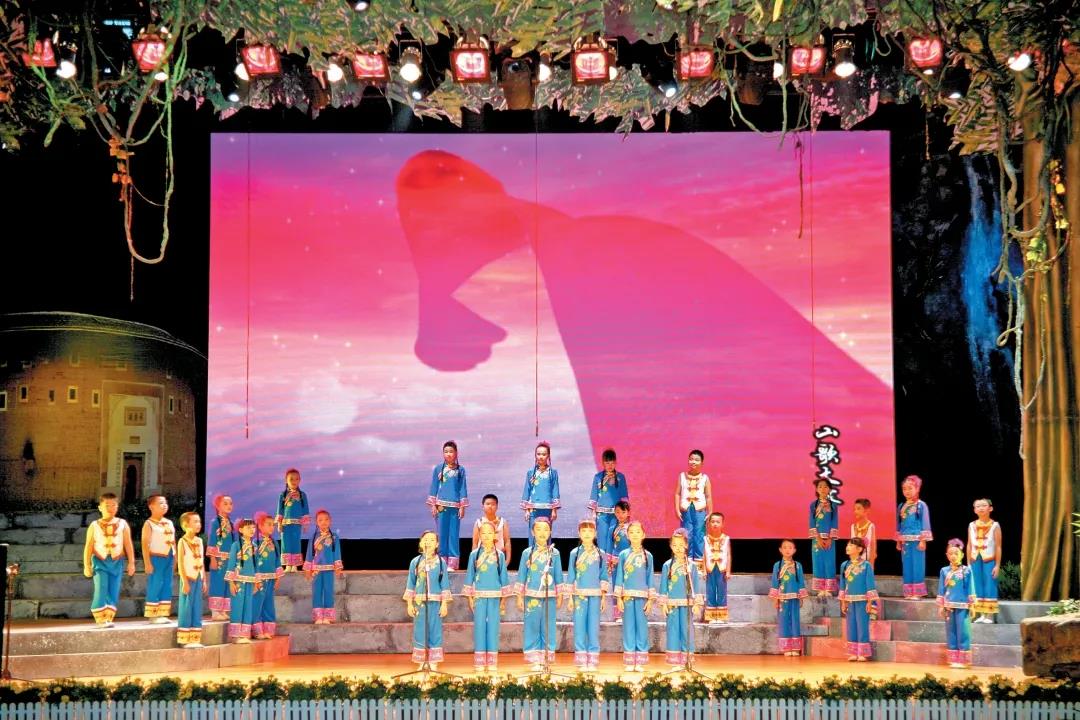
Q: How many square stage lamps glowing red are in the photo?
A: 9